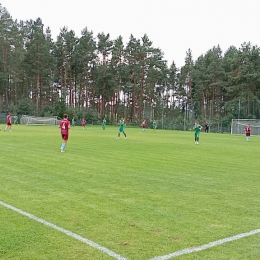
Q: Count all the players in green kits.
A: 6